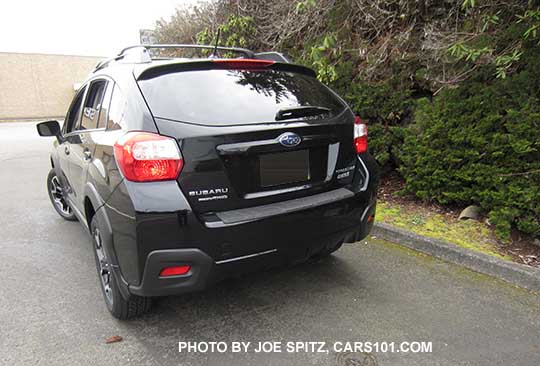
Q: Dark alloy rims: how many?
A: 2